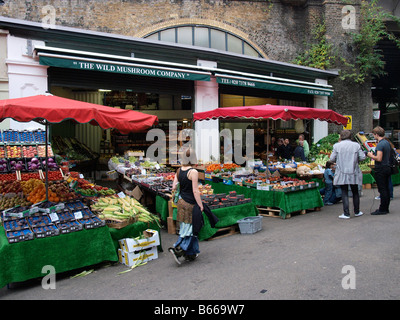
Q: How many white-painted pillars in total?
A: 3